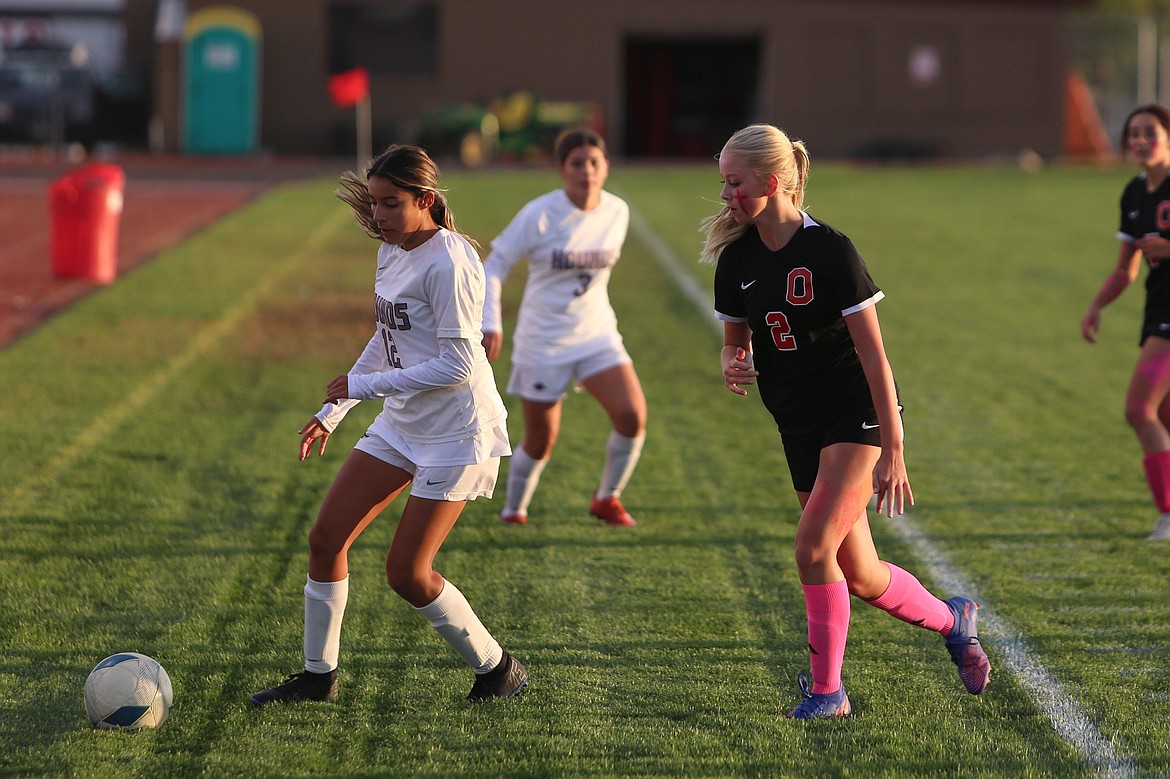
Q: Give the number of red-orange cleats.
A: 2